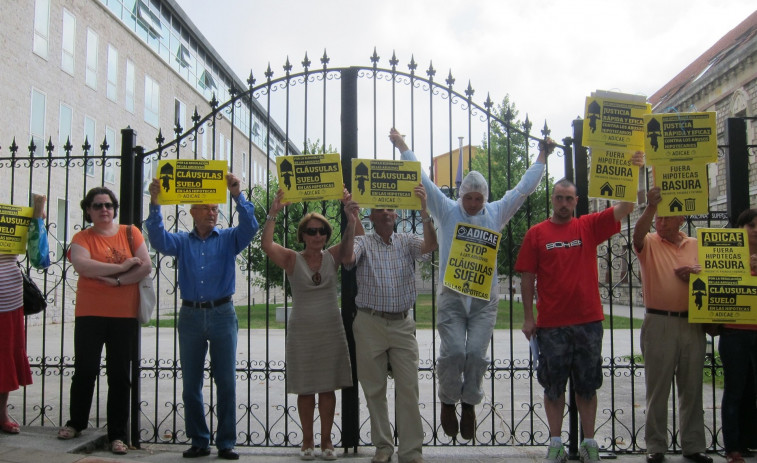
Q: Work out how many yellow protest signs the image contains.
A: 11